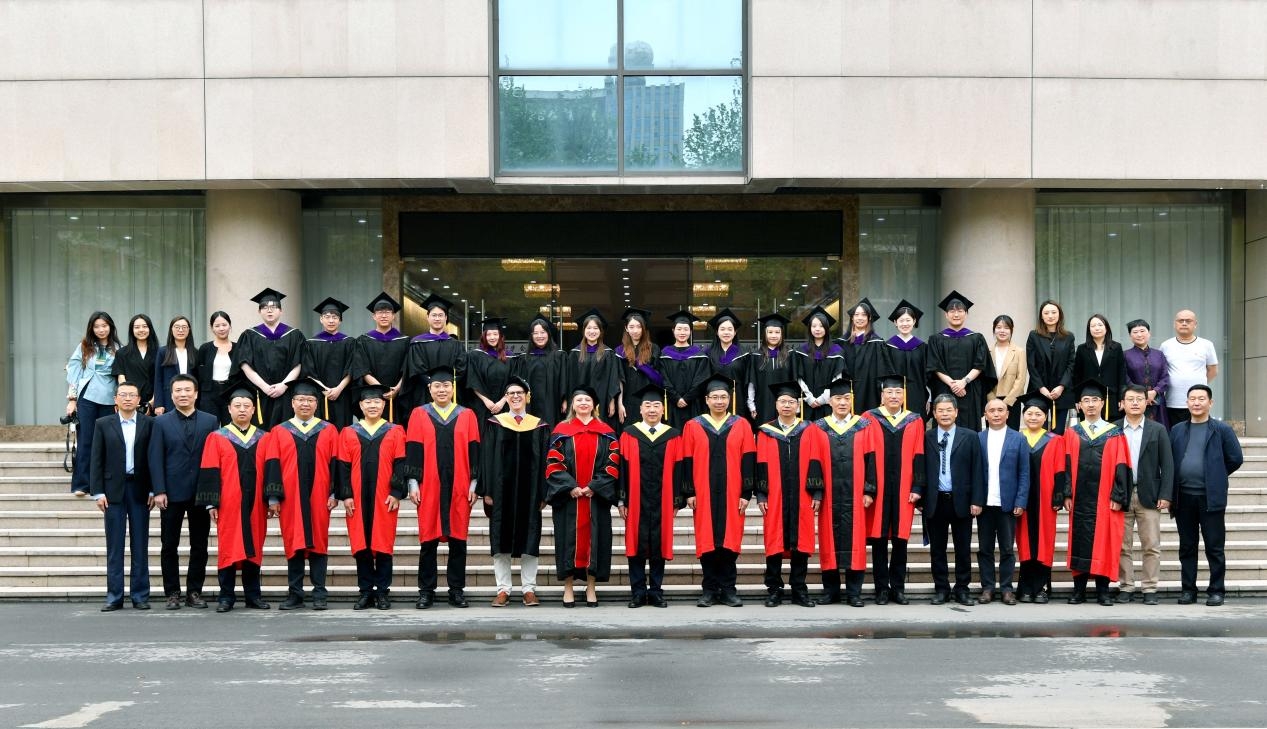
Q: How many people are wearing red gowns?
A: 11